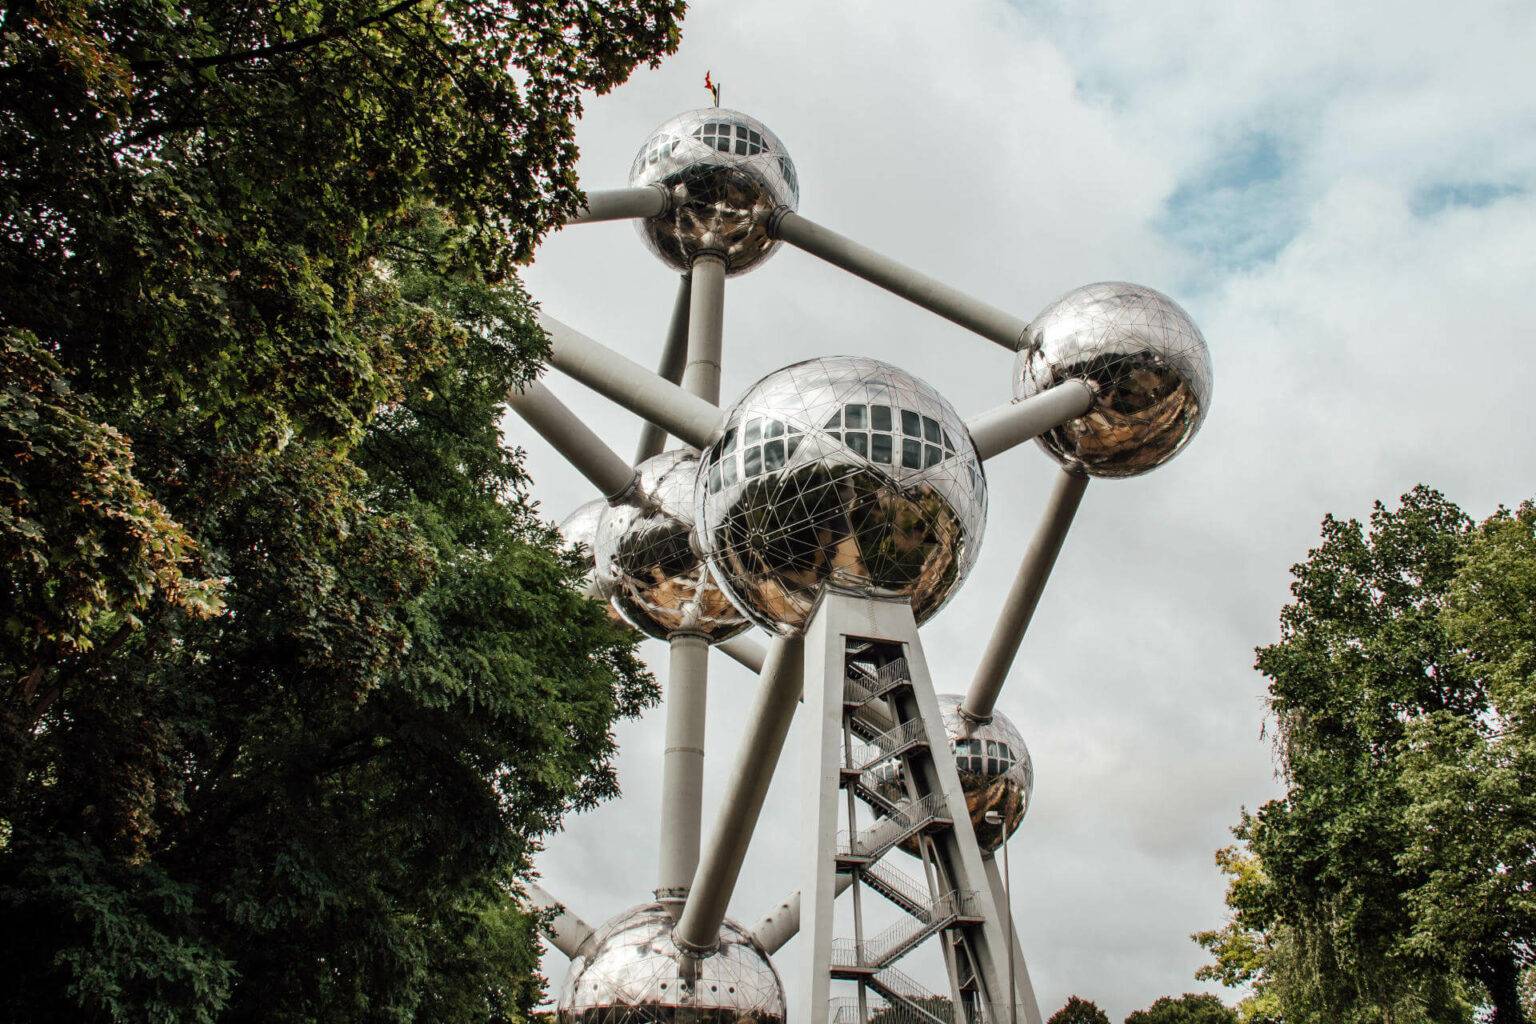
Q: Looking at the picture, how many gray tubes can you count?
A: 13